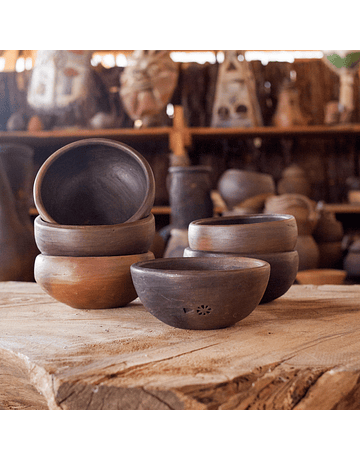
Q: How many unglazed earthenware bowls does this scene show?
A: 6